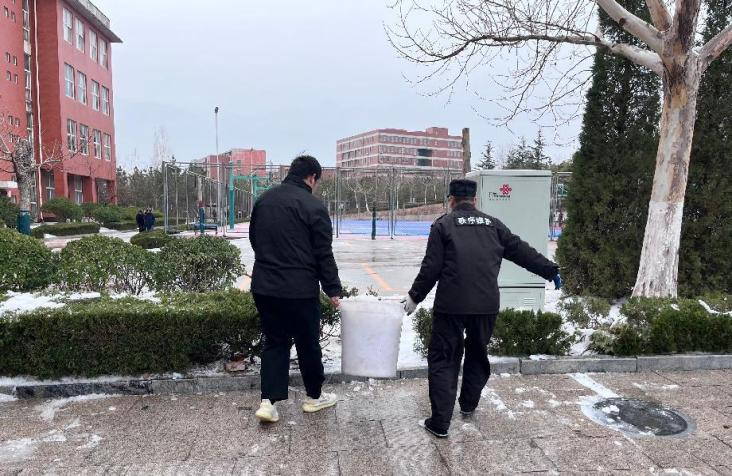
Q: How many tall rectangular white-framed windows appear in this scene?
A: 12